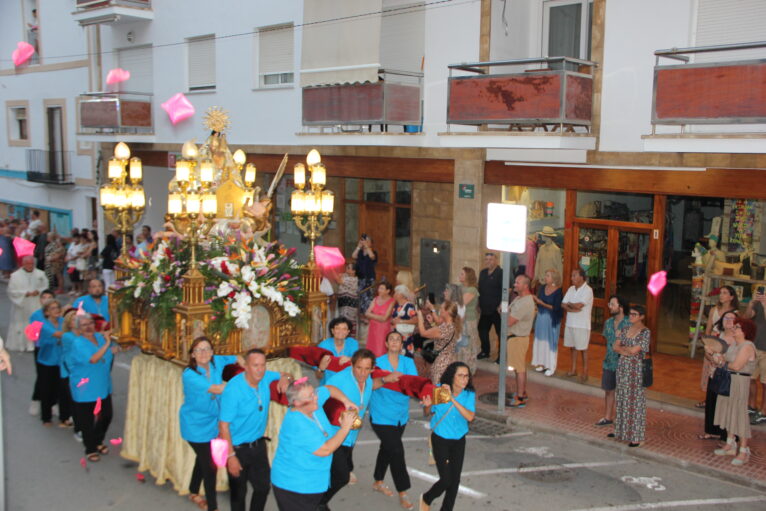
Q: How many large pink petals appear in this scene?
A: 8